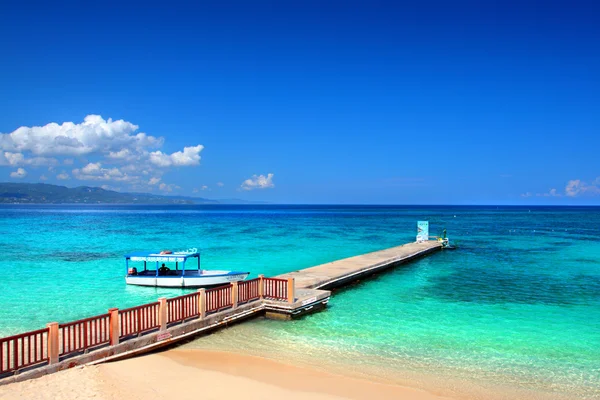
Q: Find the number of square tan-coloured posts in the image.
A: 7